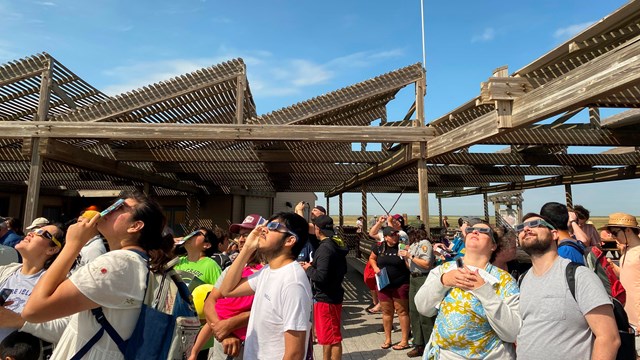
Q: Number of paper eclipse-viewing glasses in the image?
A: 6